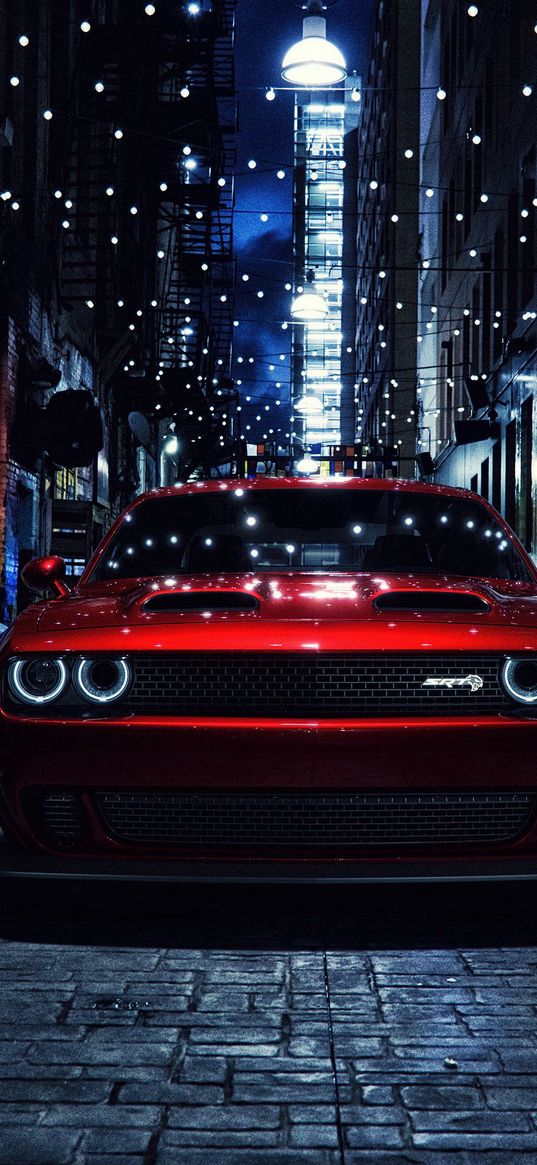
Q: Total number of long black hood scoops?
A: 2